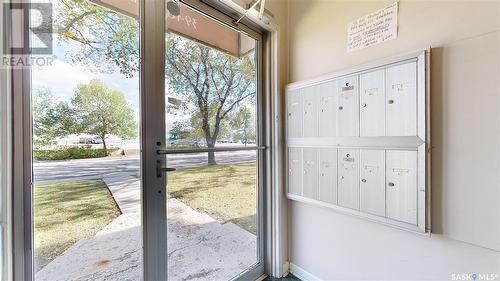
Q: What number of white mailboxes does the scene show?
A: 12